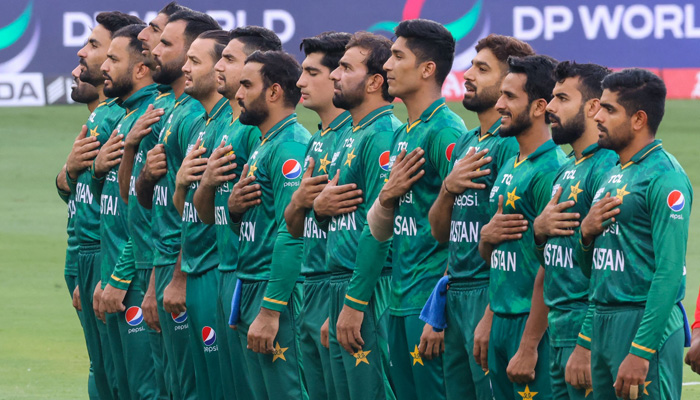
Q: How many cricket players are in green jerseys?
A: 15